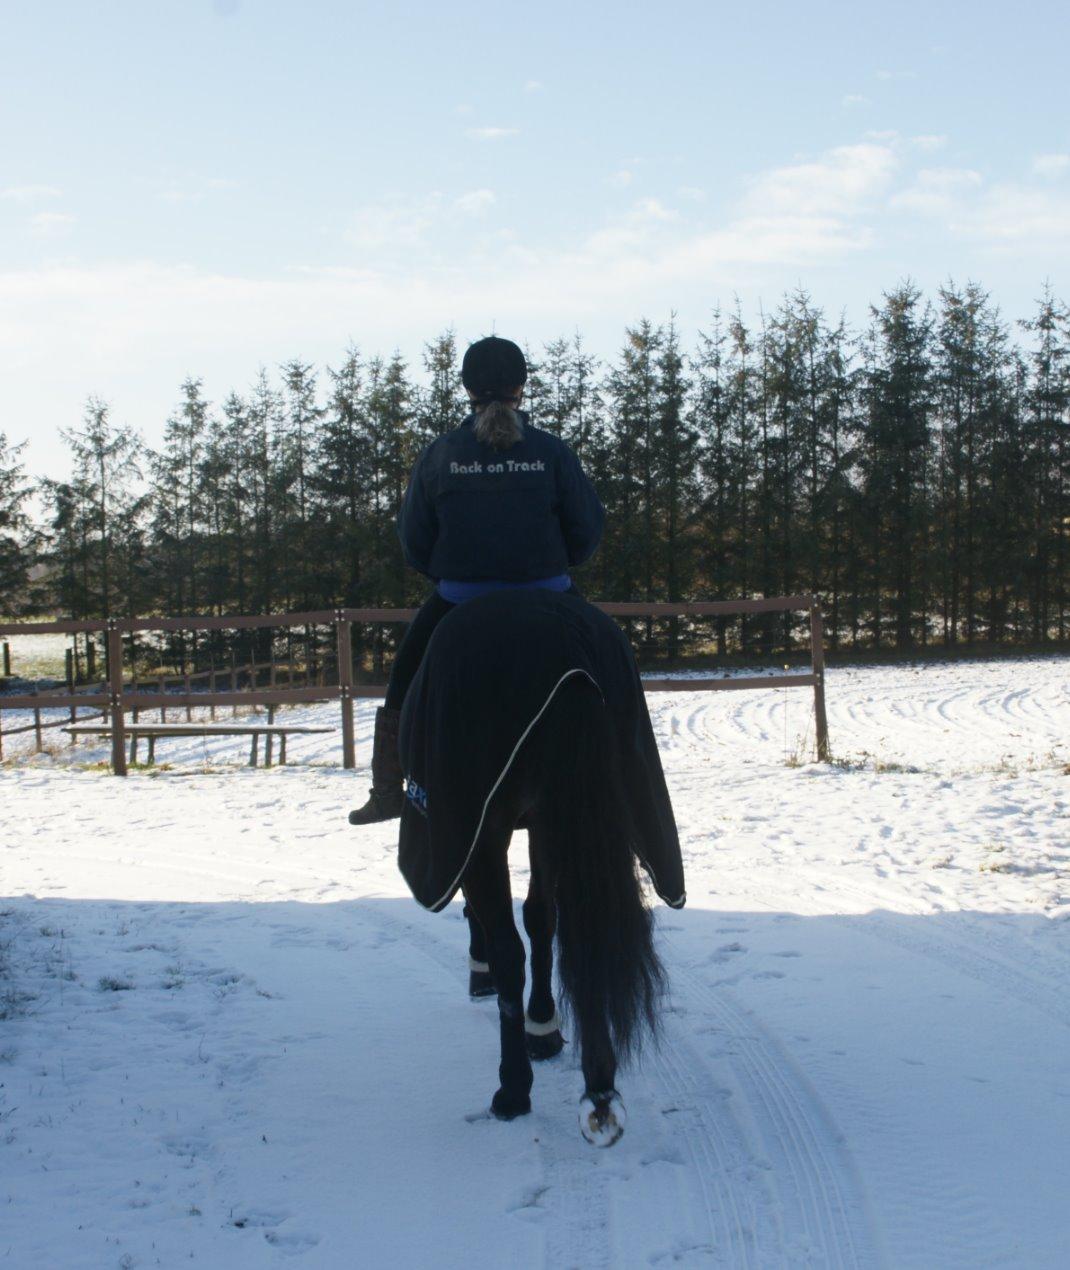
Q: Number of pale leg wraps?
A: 2